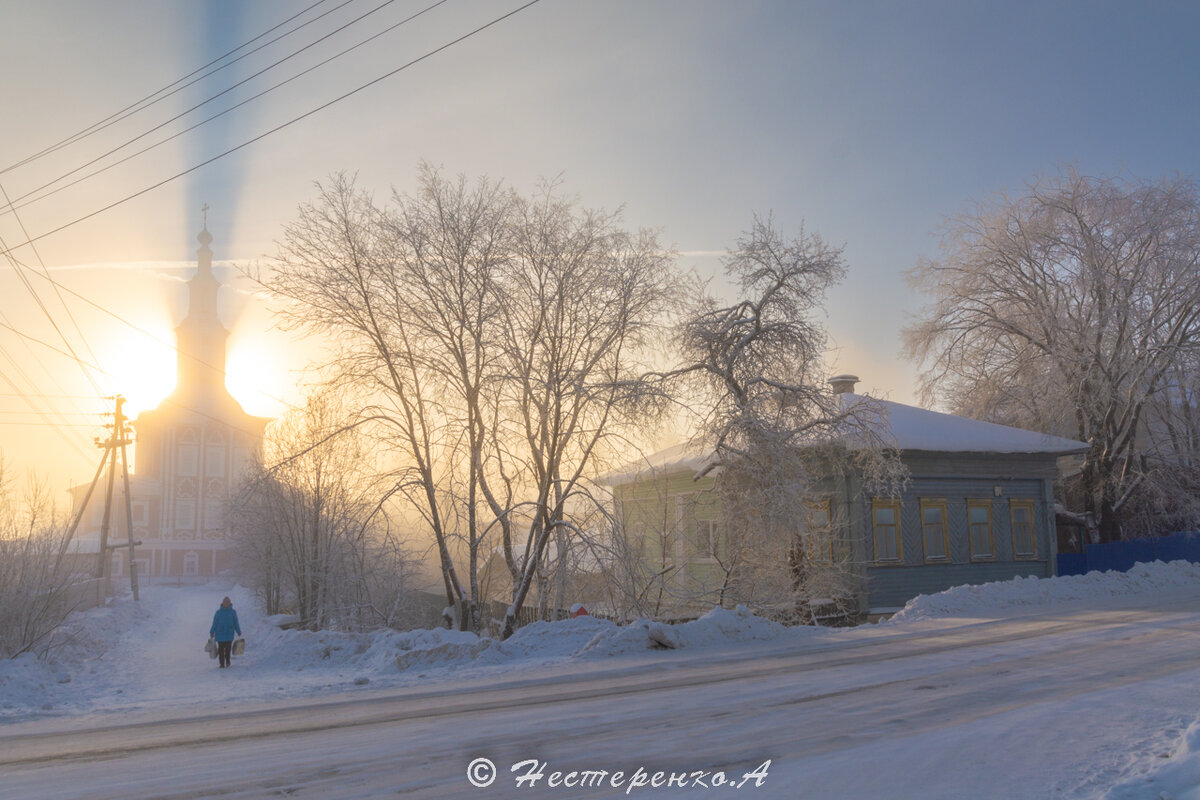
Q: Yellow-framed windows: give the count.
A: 5